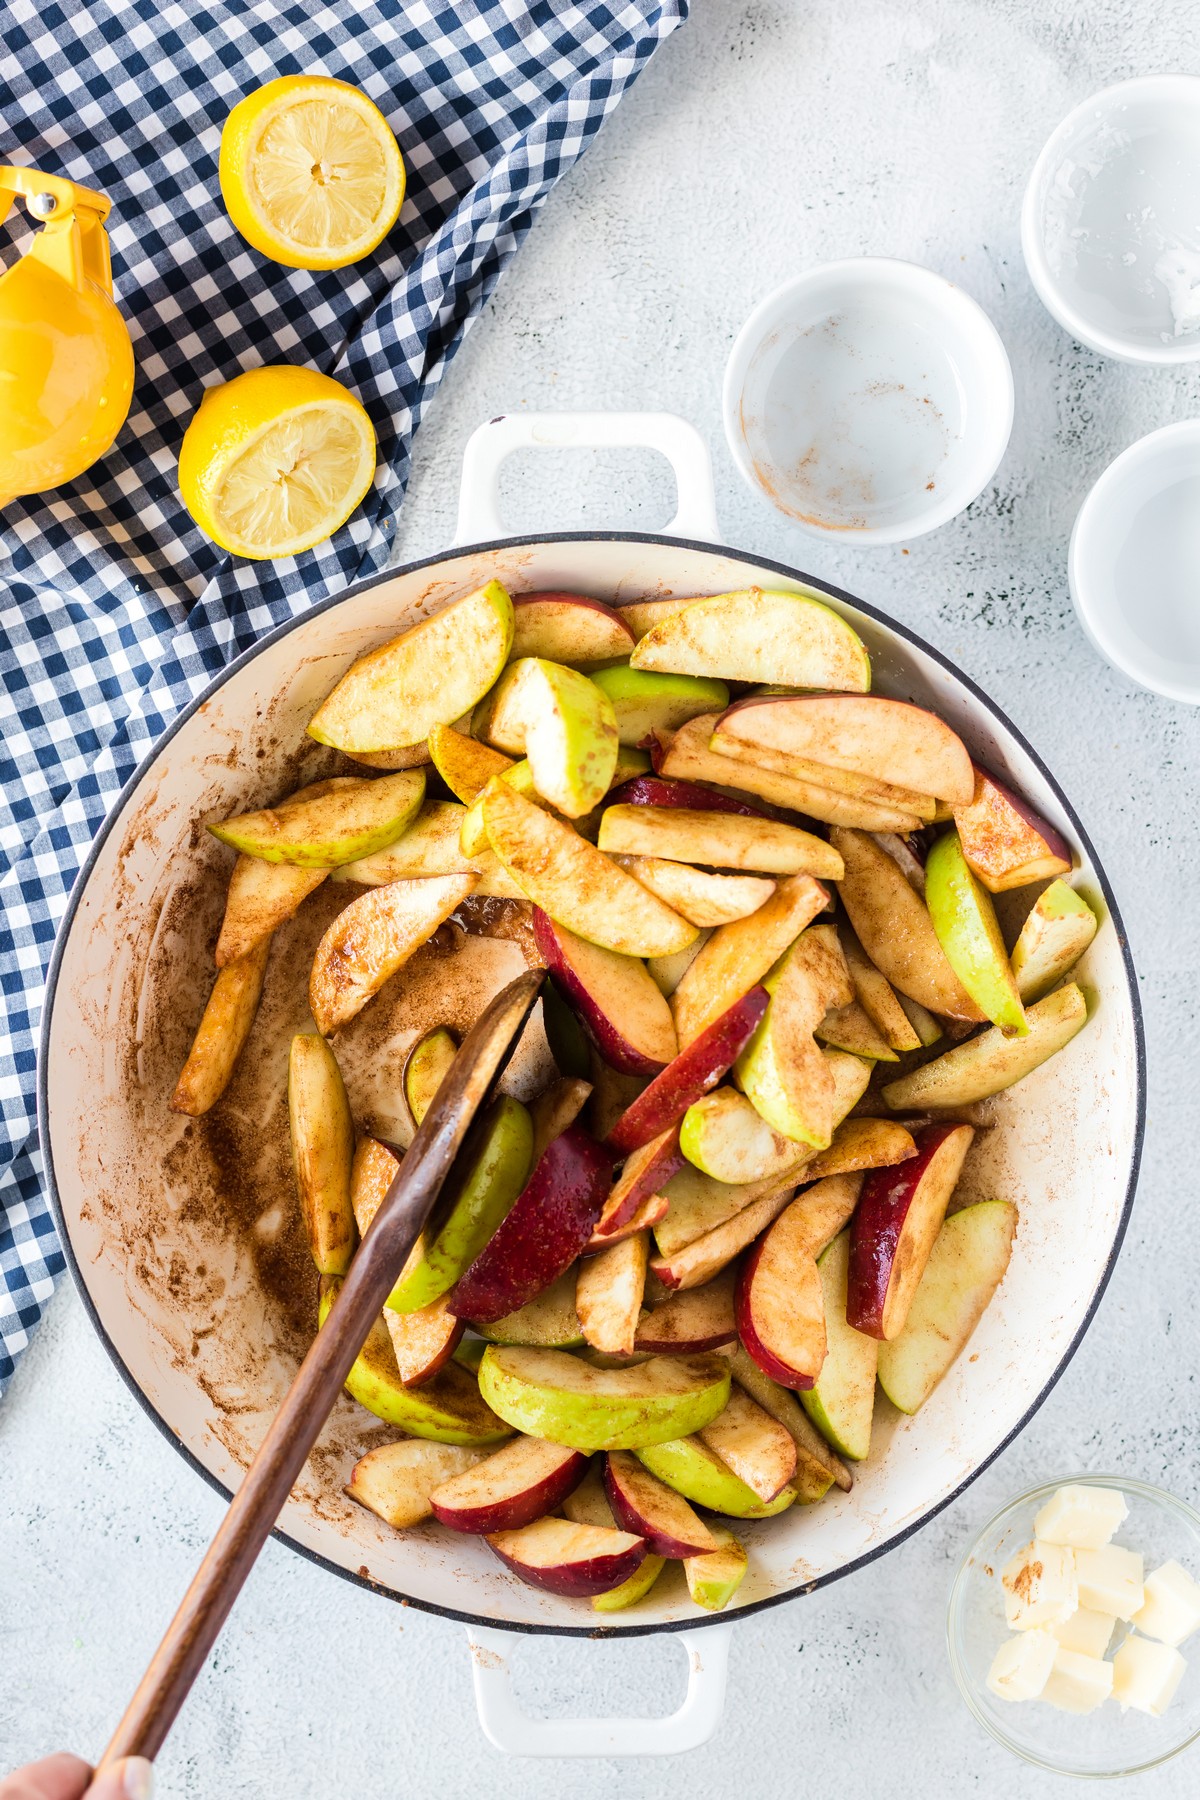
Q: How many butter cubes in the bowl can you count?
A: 8